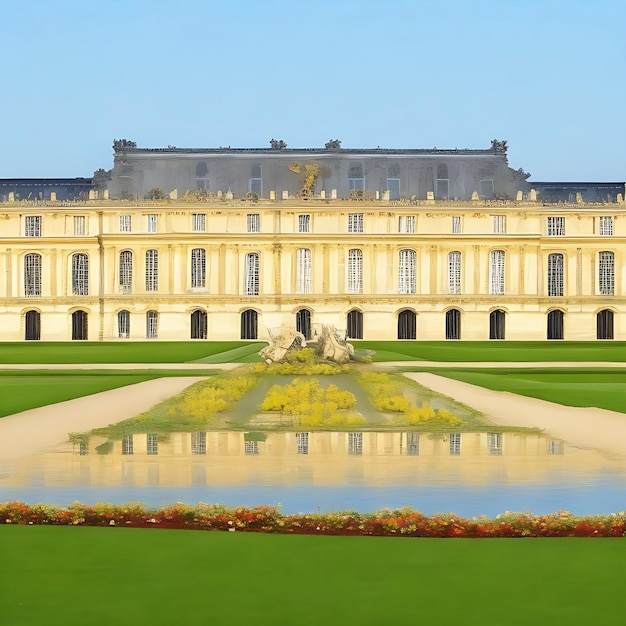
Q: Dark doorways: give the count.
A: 11